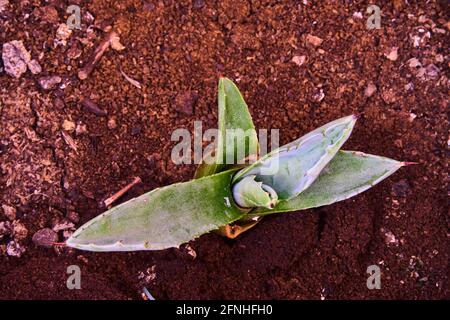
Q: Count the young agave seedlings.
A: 1